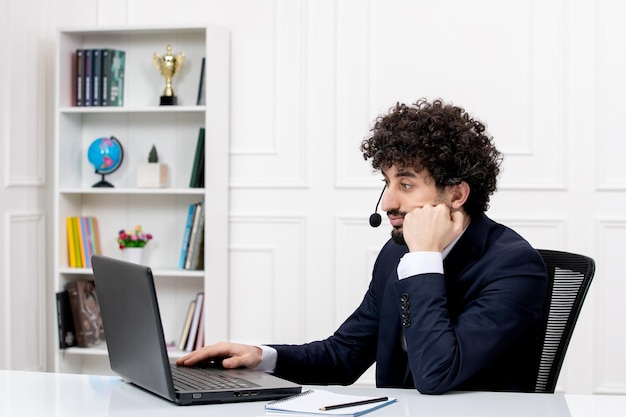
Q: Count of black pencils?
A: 1